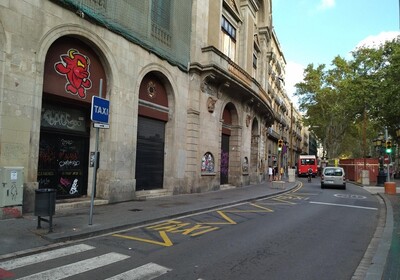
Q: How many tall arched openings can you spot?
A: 4